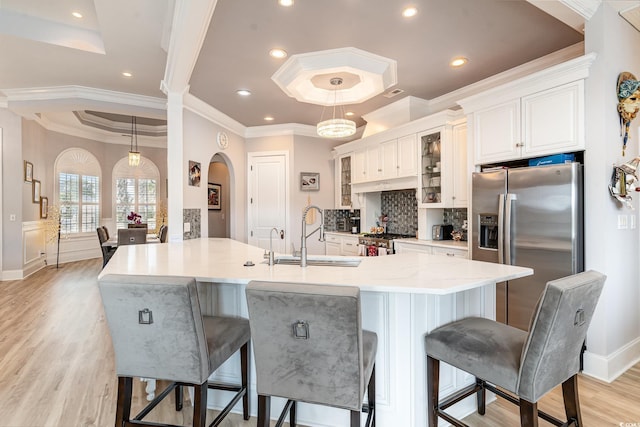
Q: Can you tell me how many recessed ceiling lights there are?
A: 9